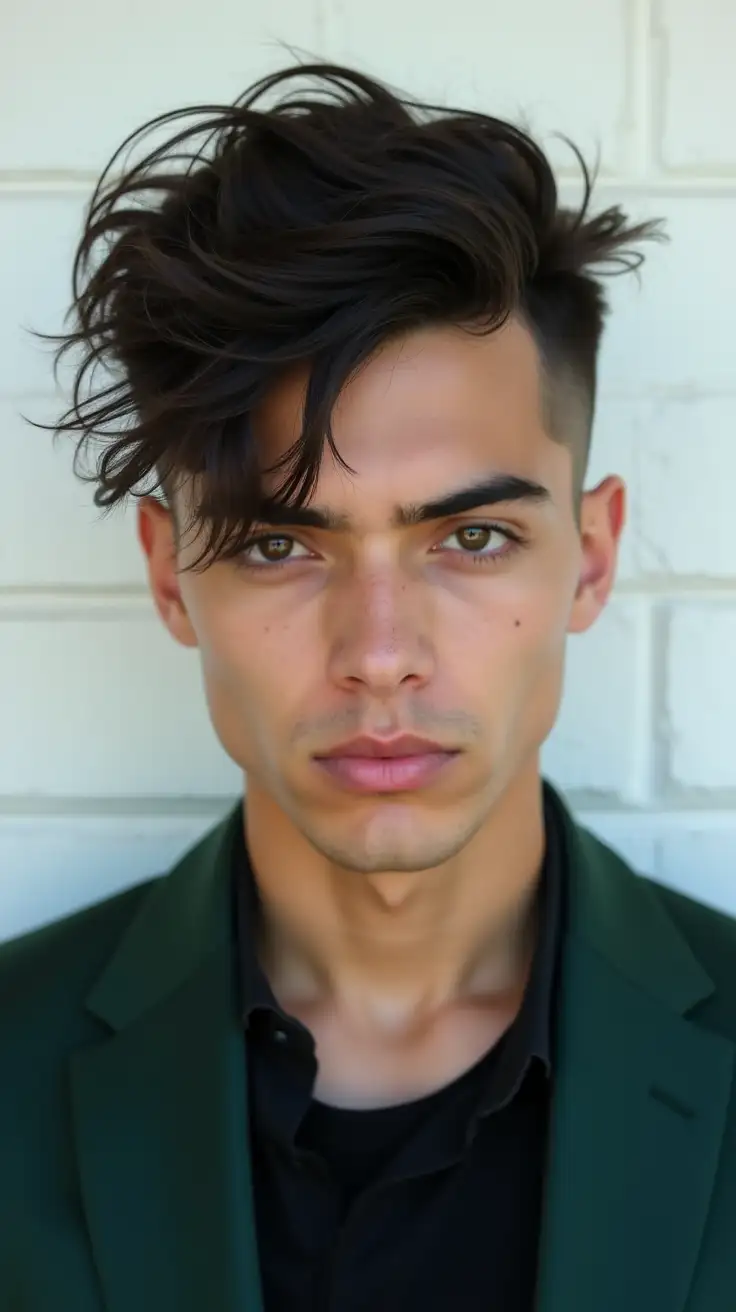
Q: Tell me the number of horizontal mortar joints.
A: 4